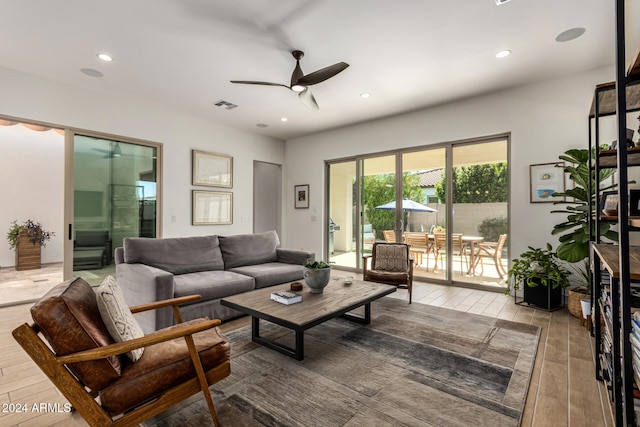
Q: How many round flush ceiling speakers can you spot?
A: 3